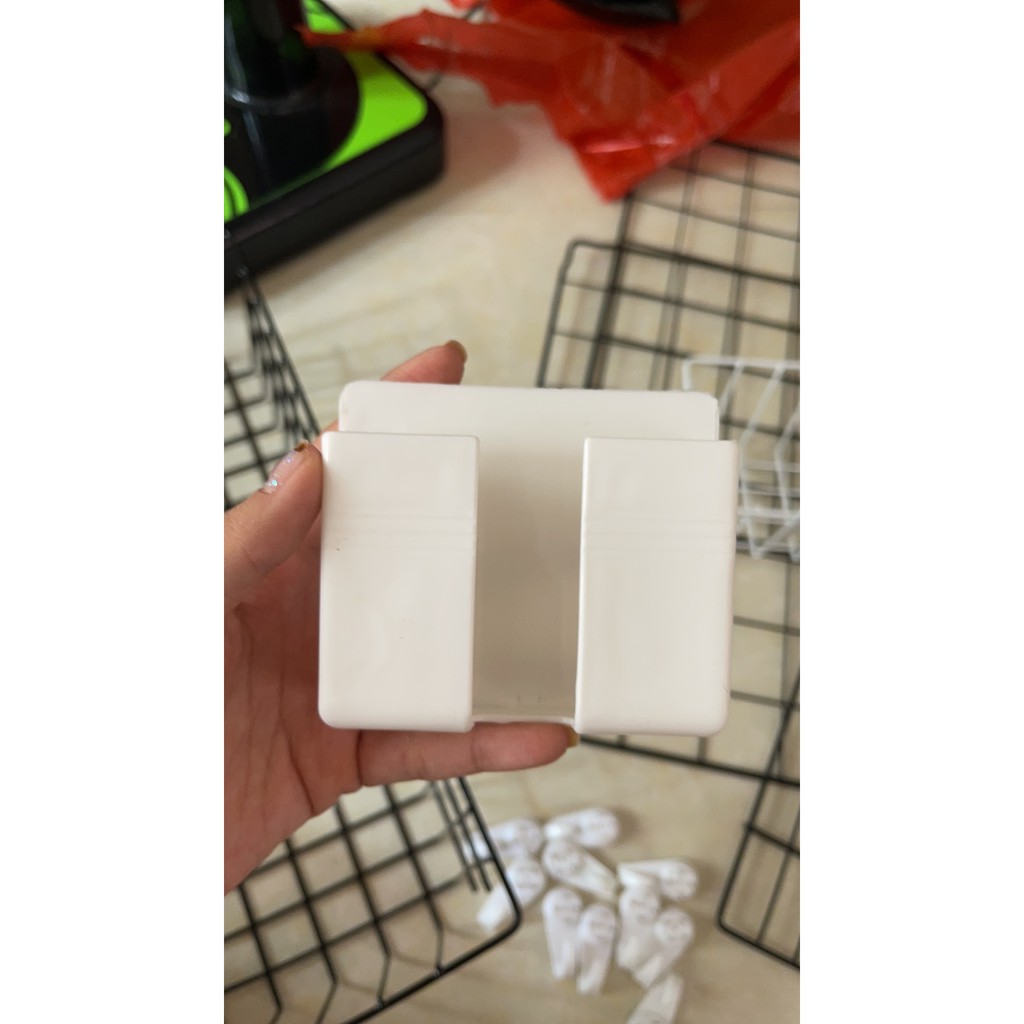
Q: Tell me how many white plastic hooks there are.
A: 10